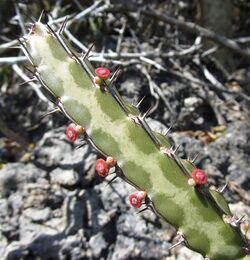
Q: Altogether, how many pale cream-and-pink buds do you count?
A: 5